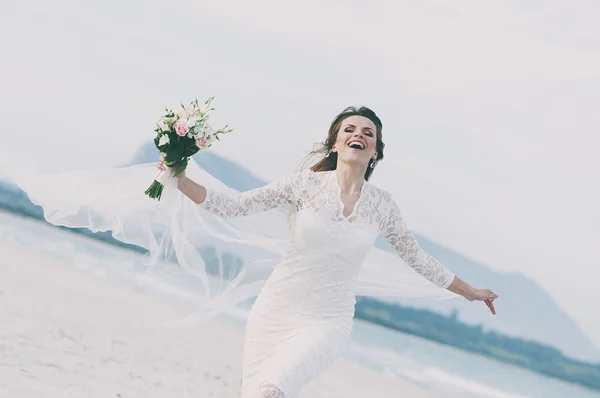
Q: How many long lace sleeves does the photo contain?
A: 2